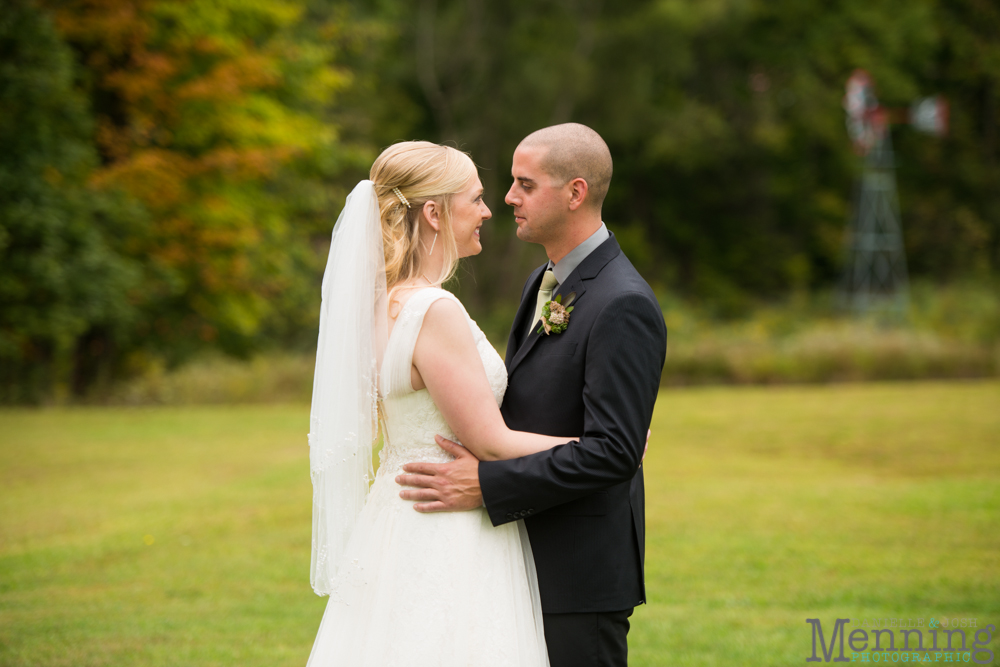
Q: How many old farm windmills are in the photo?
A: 1